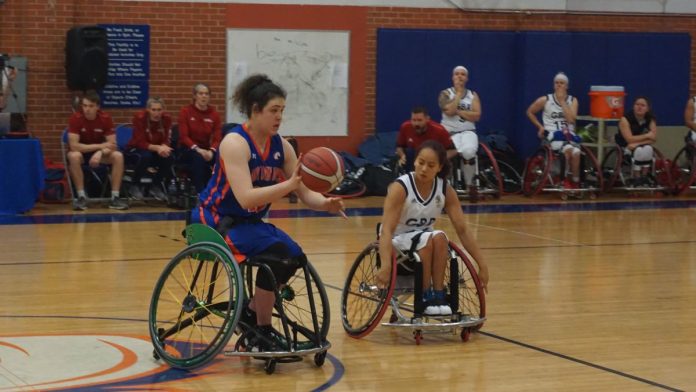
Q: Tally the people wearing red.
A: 4